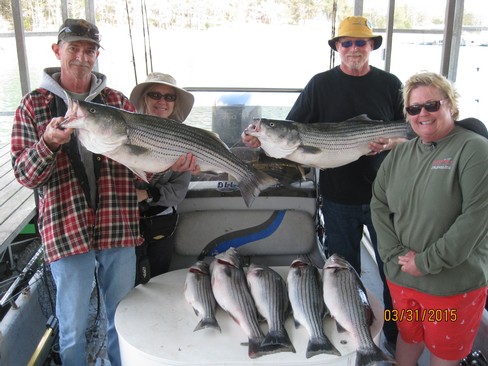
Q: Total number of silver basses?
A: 7